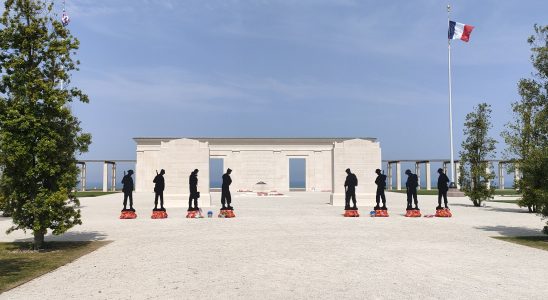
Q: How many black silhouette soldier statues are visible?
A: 8